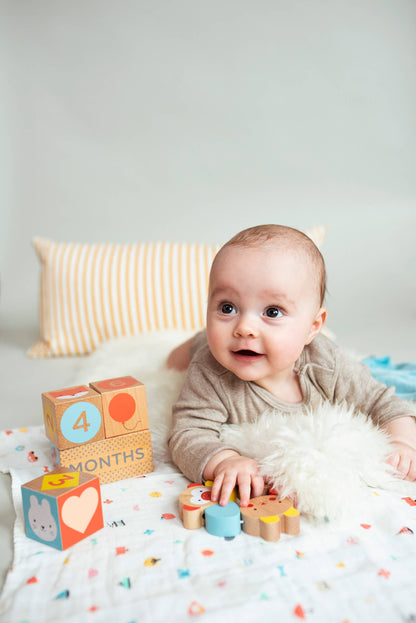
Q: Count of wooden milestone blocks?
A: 4